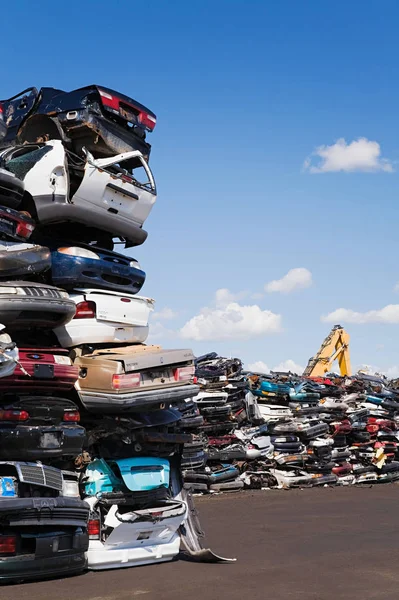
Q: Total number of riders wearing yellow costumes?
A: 0